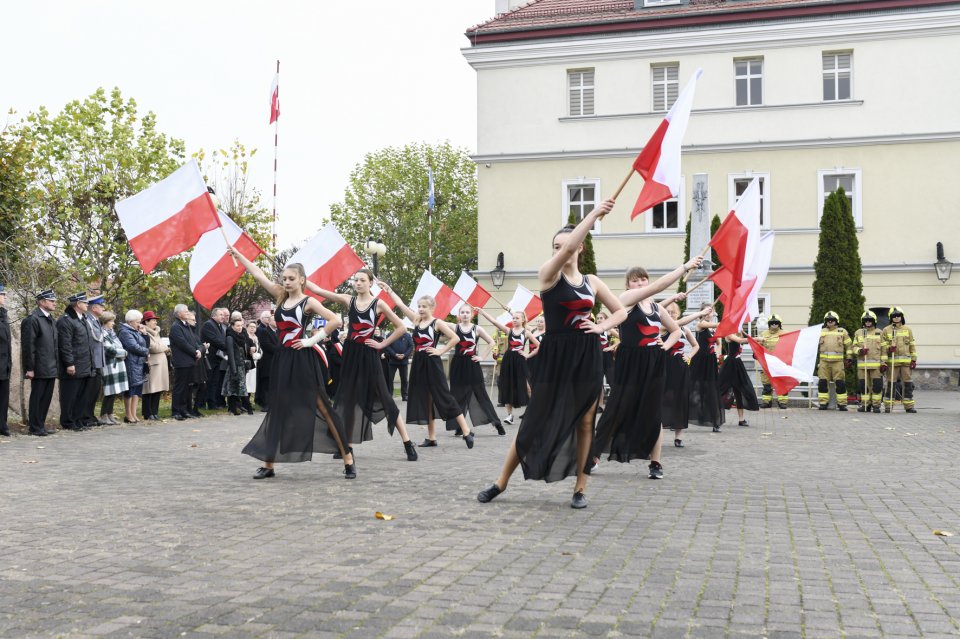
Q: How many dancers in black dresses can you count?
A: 12